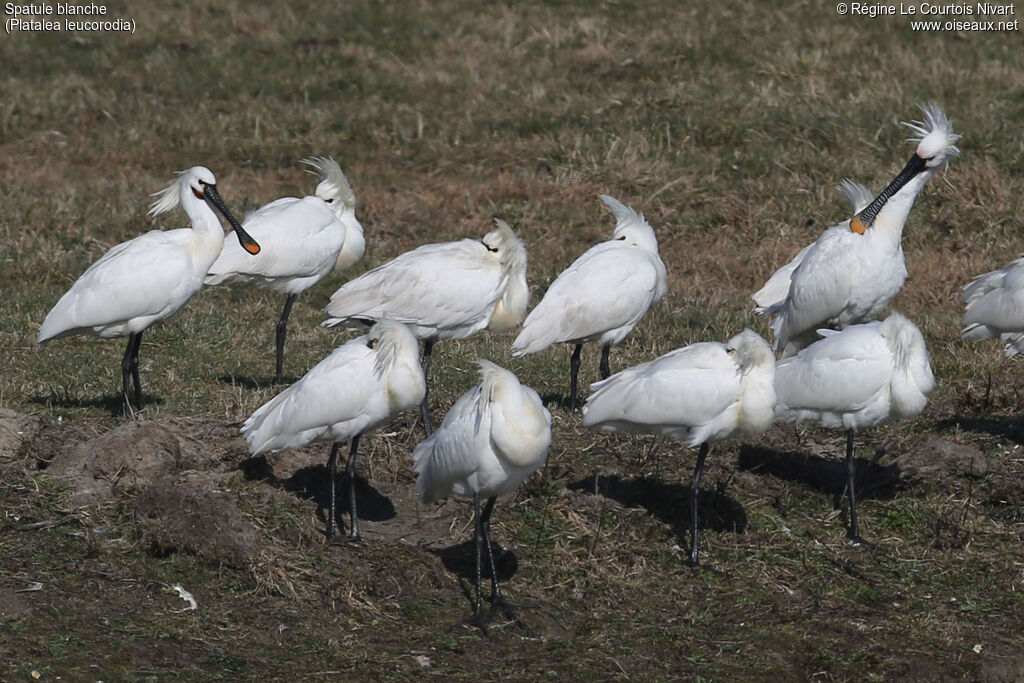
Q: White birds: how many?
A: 11